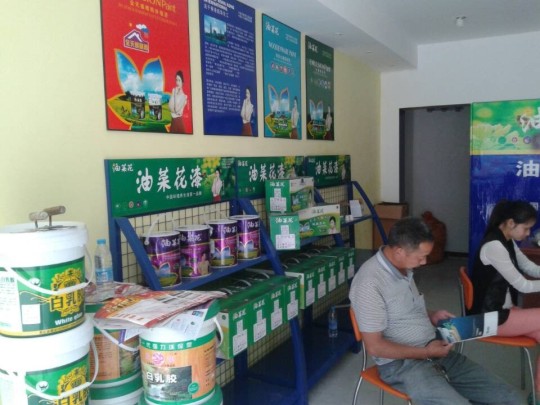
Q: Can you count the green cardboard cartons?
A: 11